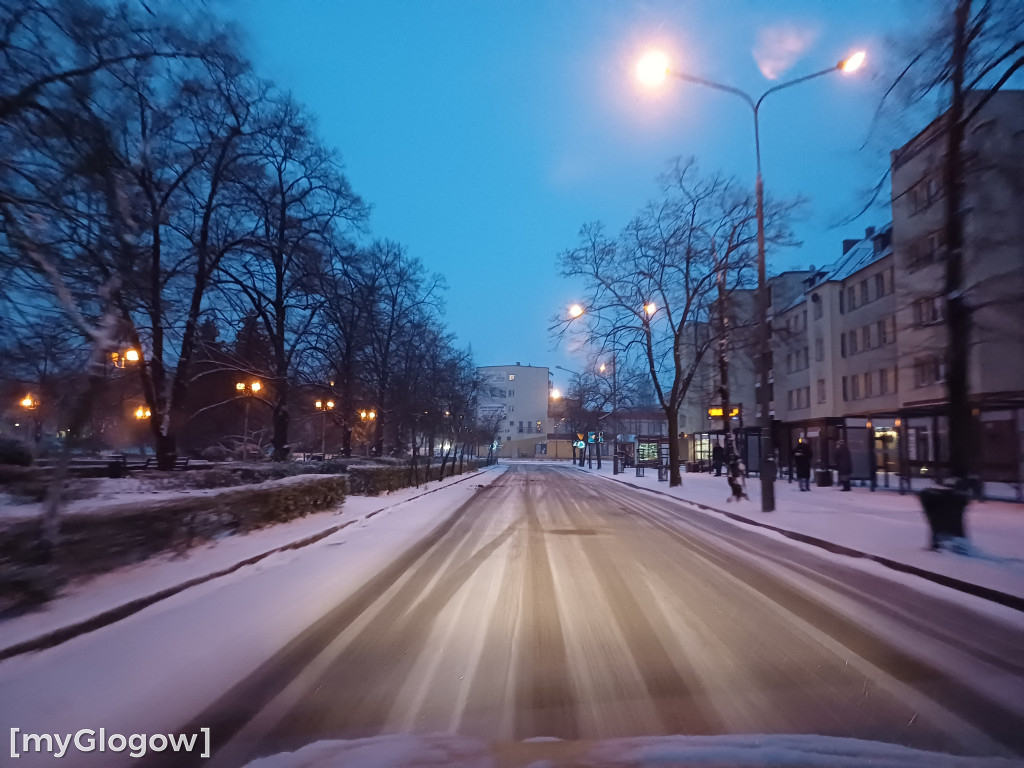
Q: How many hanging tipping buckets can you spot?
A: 0